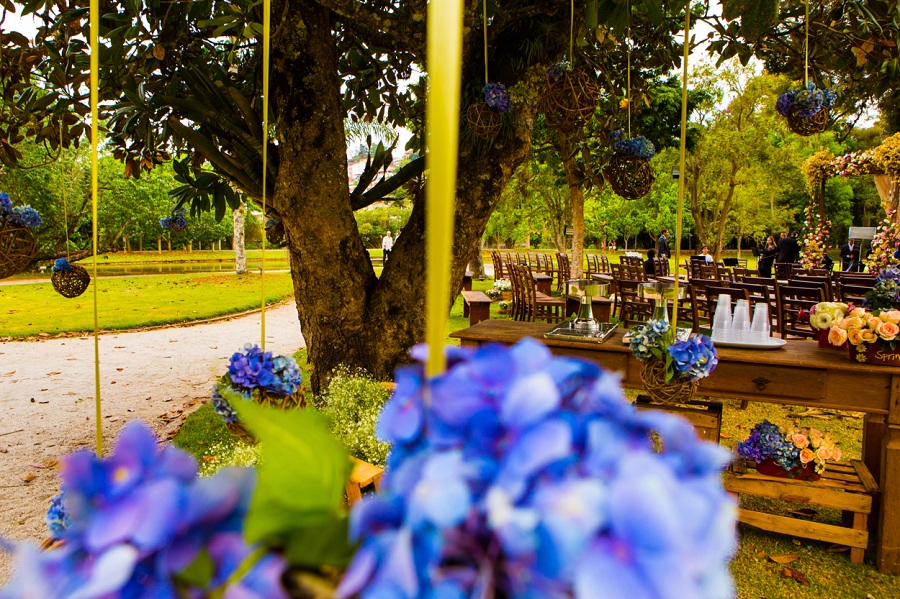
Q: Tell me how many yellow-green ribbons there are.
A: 9